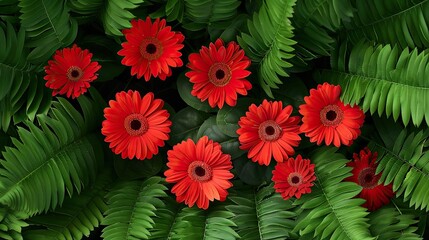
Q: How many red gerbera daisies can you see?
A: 9